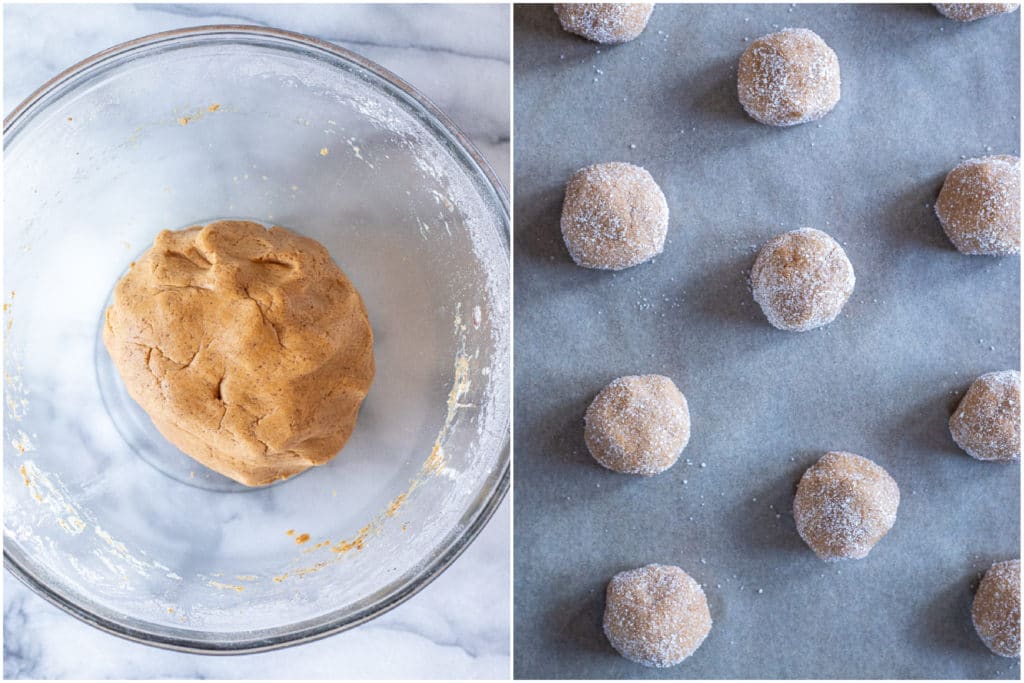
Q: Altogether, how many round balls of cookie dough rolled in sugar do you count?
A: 11